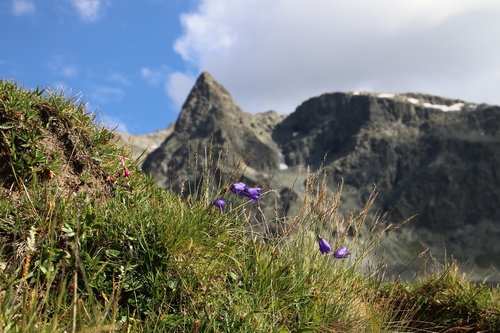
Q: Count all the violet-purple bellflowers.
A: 5